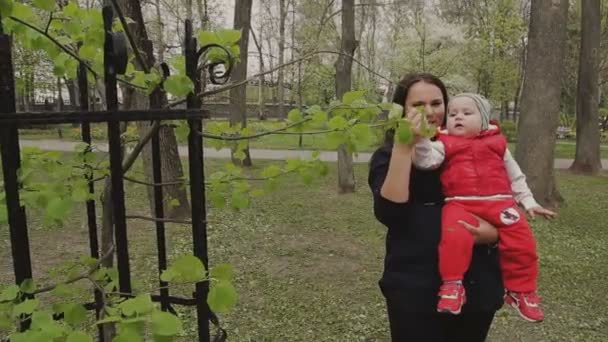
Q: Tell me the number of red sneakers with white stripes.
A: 2